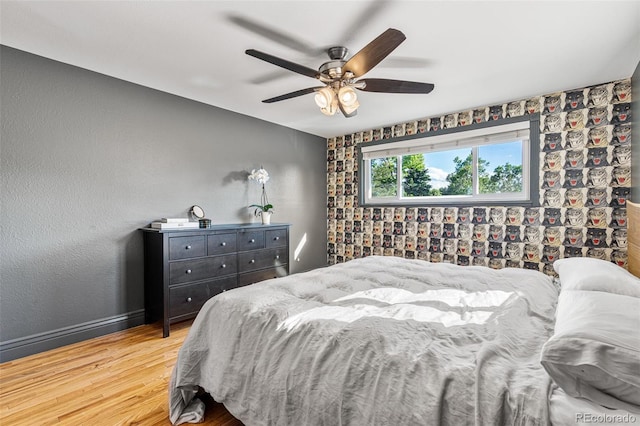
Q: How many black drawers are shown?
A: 8